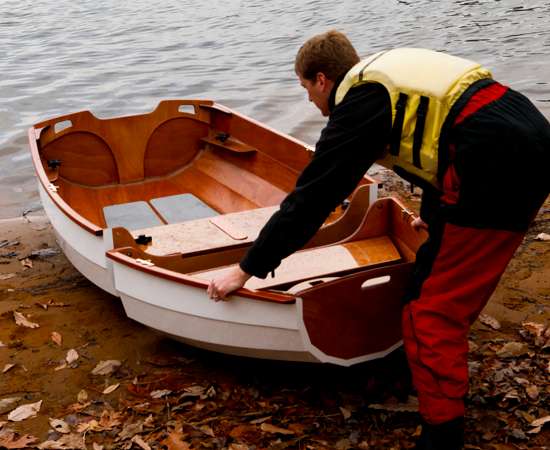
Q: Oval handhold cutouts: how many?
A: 3